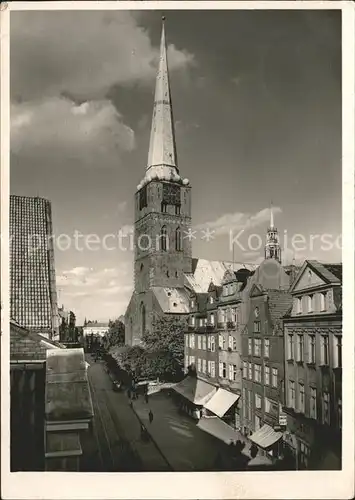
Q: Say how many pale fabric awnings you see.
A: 3